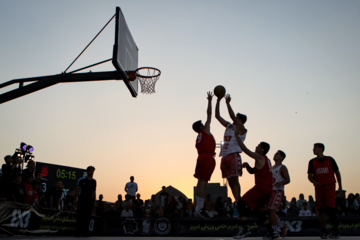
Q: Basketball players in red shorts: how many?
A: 5